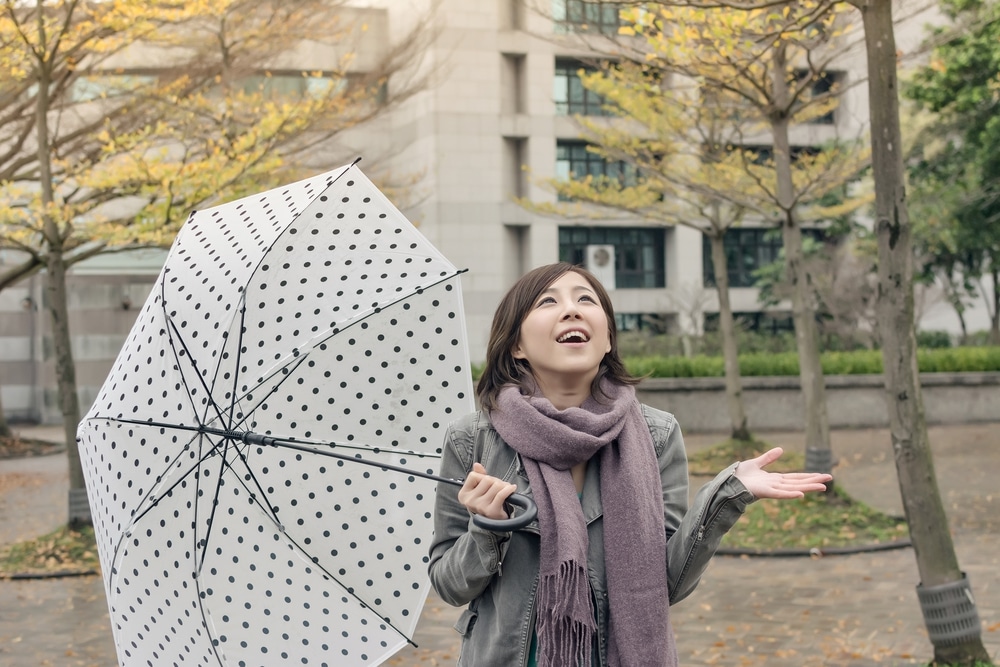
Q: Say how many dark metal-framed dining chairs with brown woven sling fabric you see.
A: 0